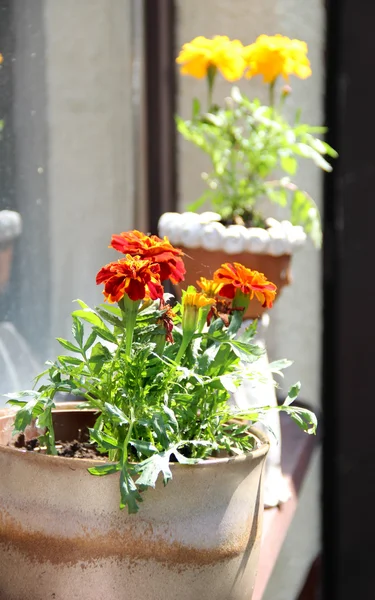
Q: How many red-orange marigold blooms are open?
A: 3